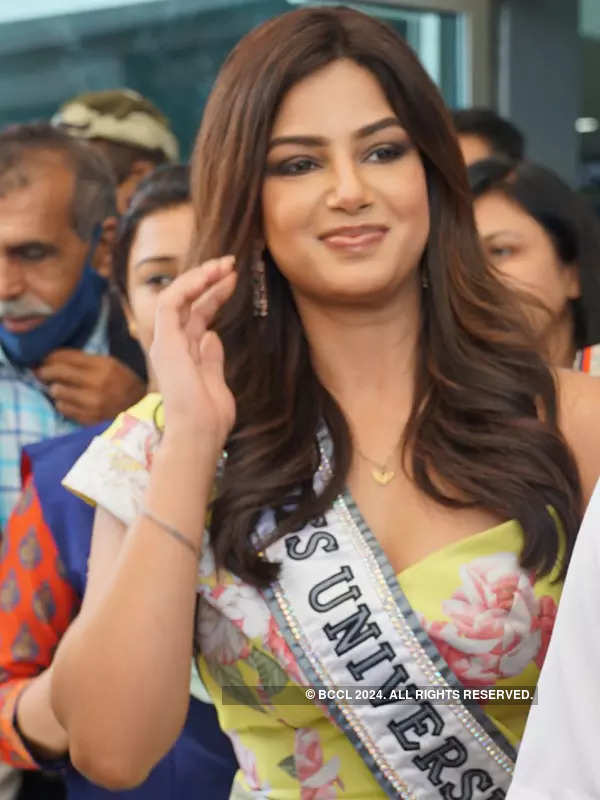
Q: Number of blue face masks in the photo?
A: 1